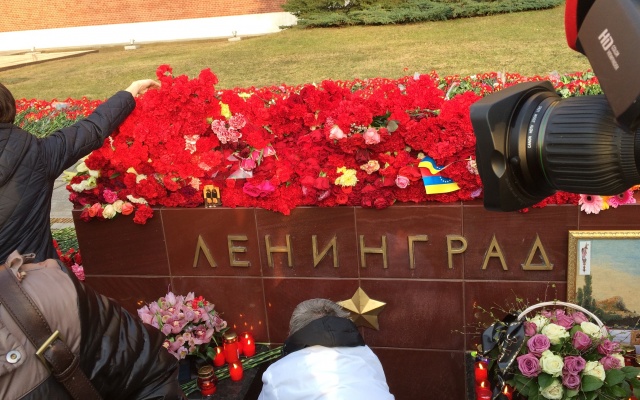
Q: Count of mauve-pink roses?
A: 12